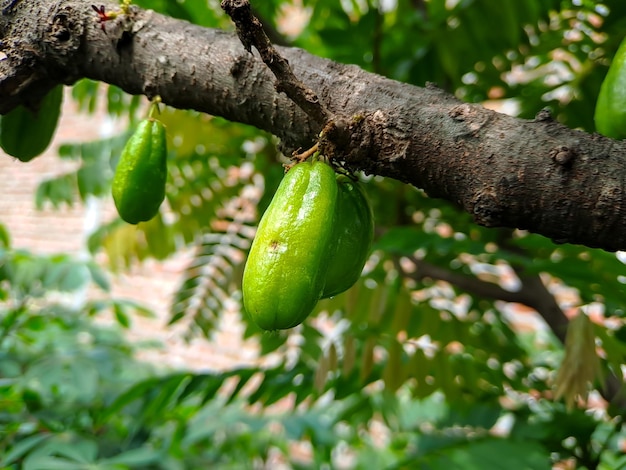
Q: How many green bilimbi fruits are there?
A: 5